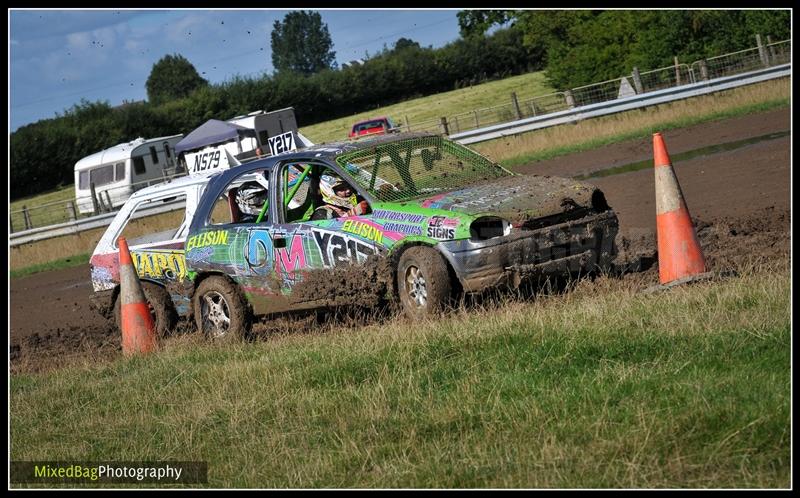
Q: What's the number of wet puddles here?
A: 1